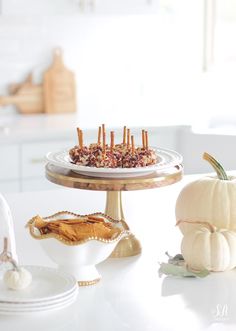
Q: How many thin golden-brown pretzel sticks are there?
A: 10